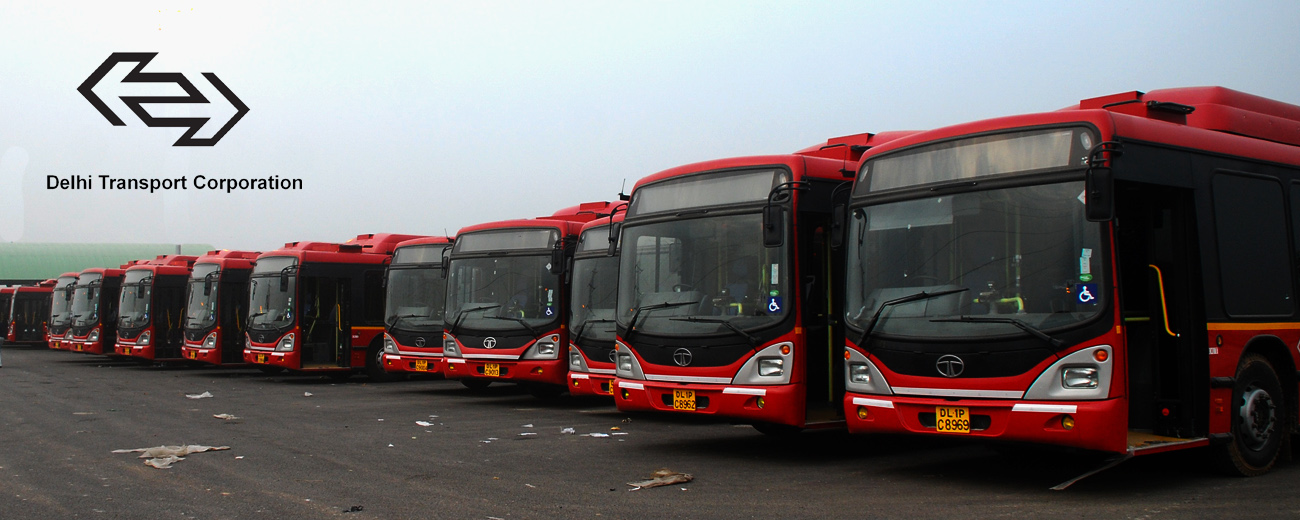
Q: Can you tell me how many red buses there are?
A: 12